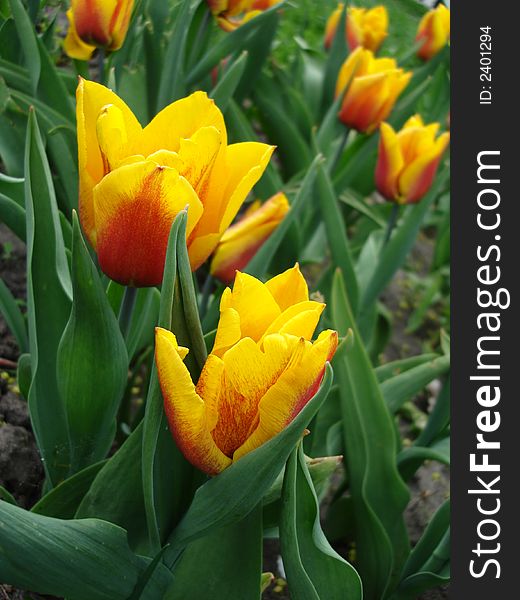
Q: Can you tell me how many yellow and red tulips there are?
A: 9